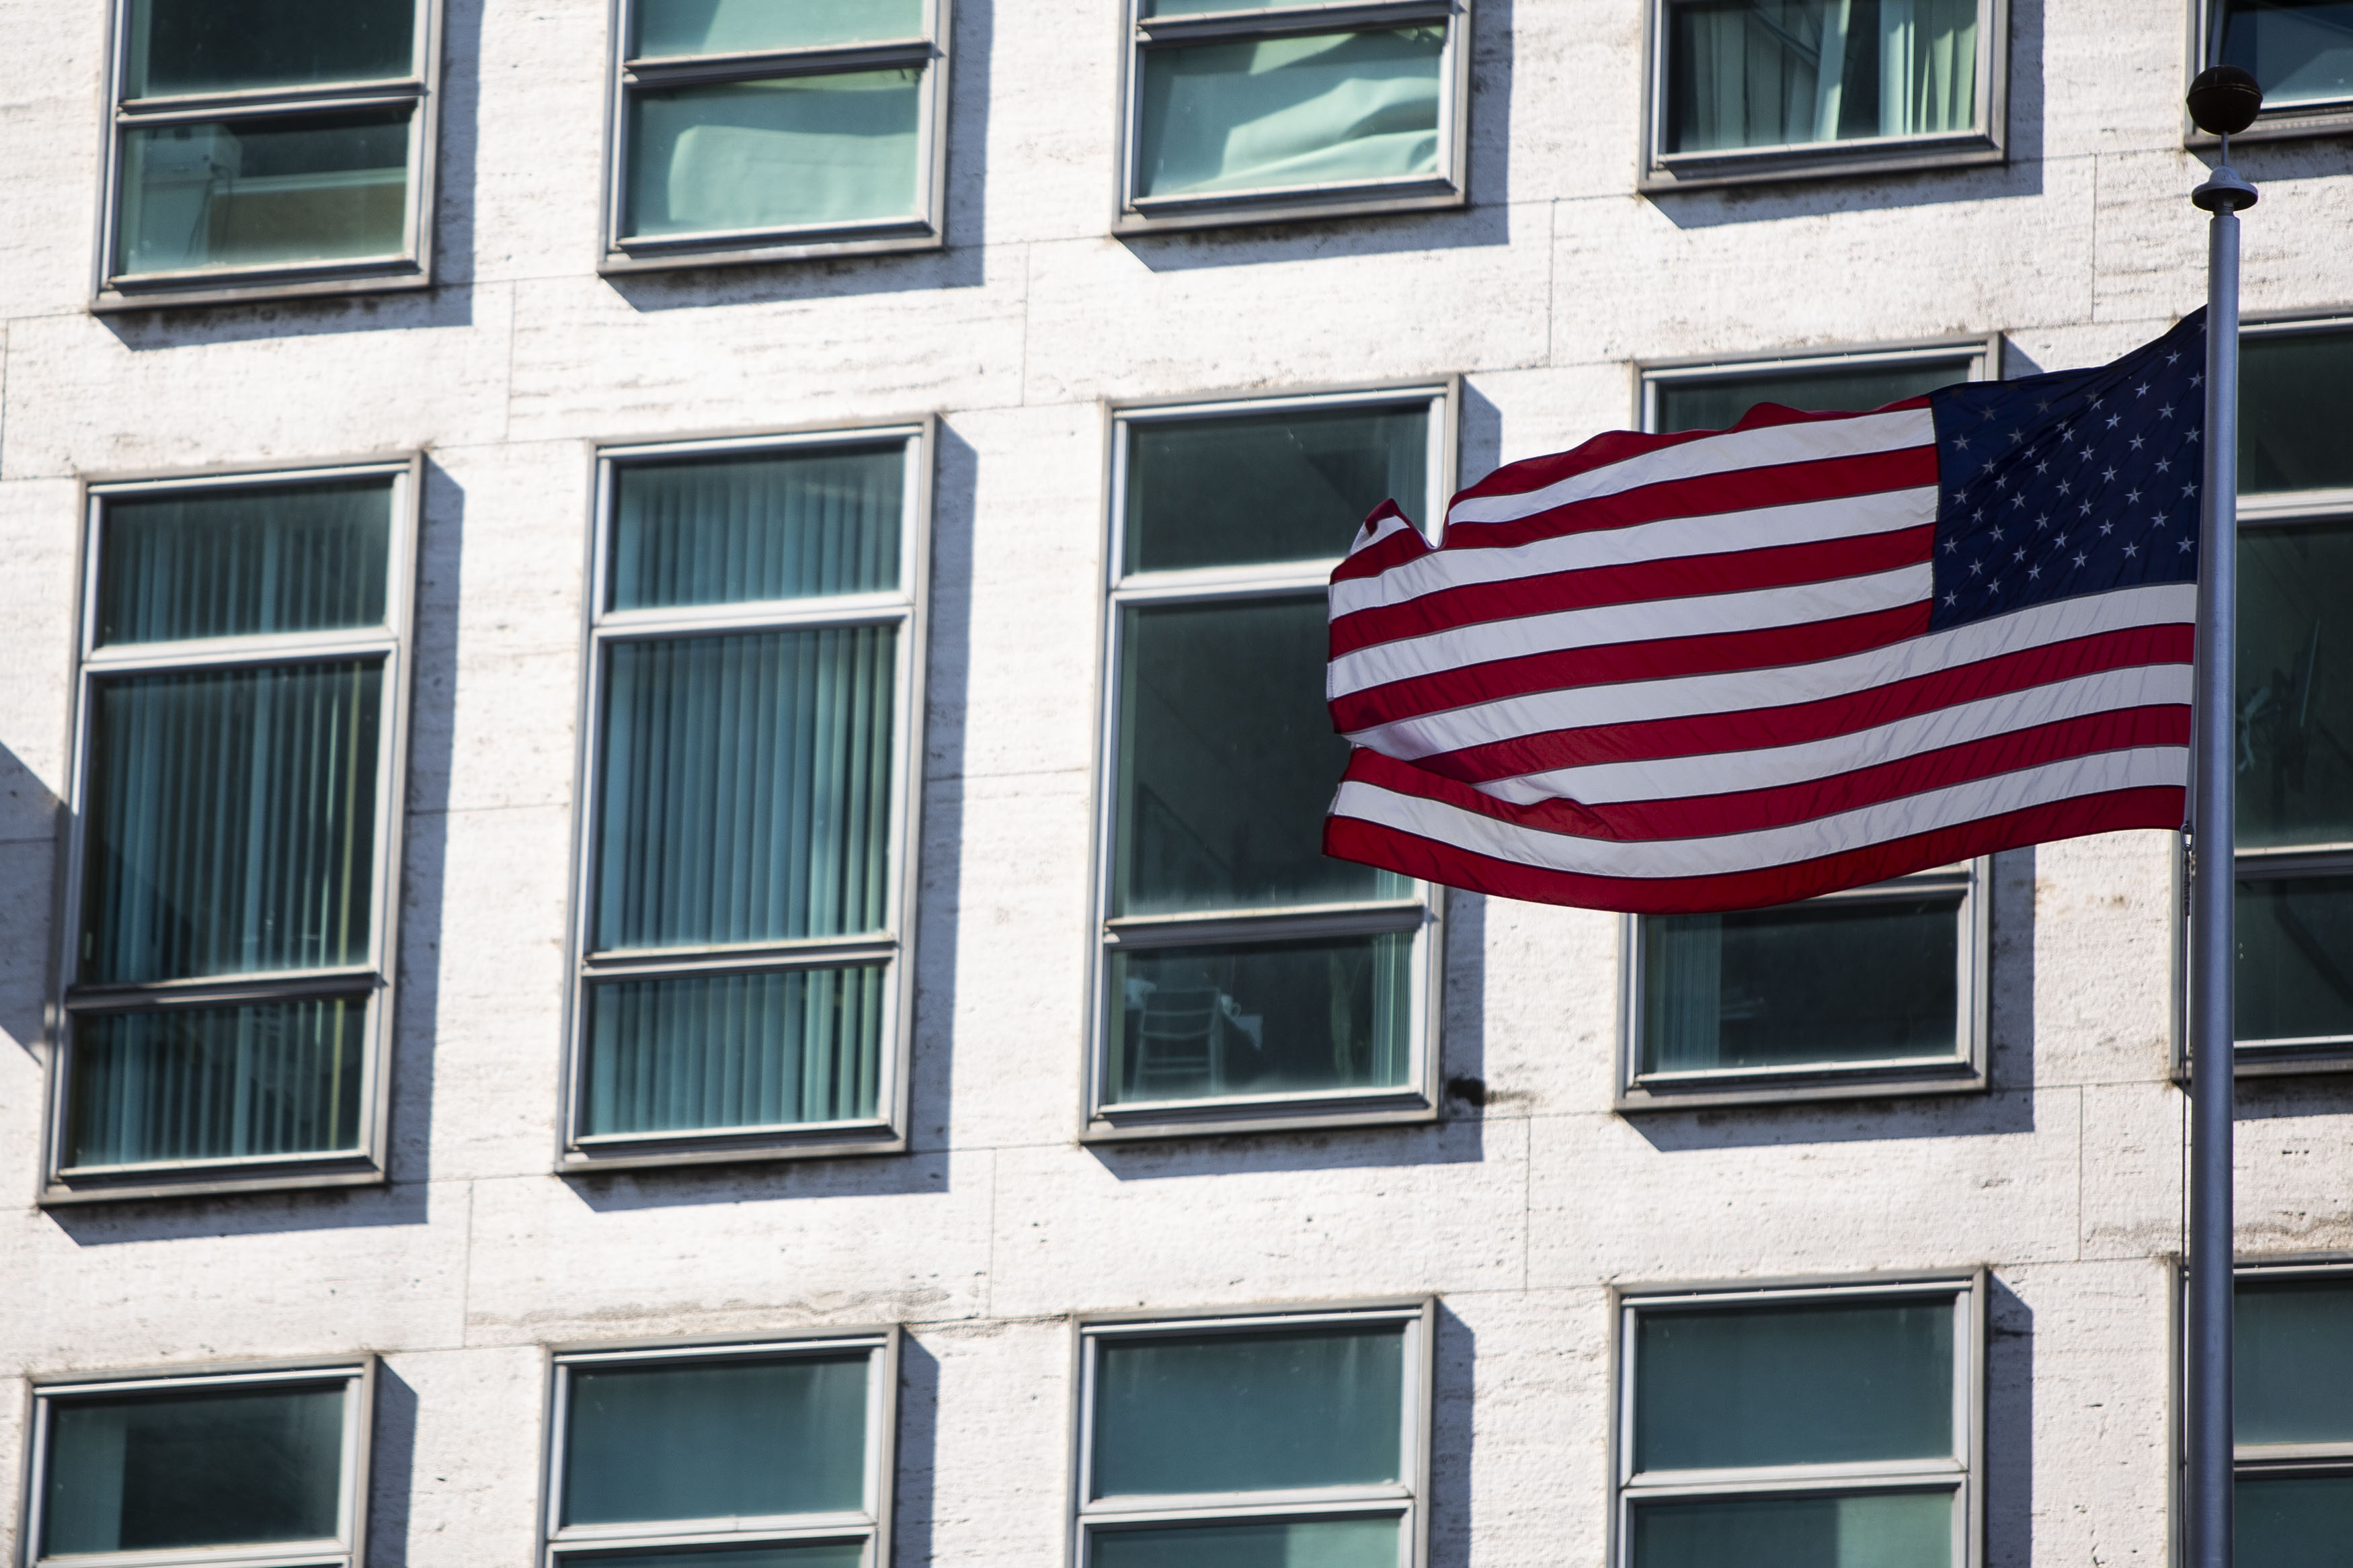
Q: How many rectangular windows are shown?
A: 15